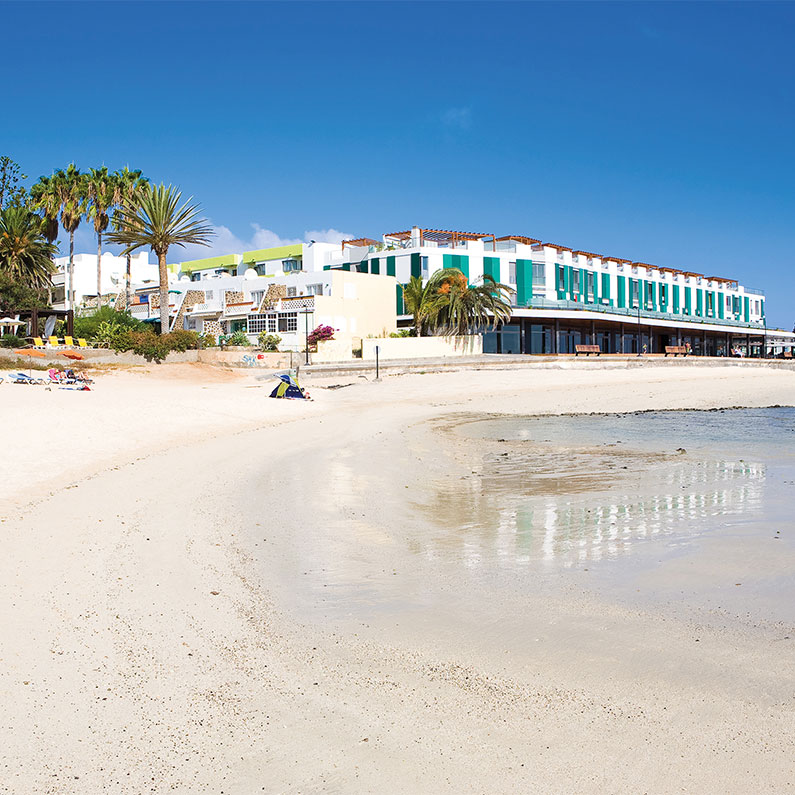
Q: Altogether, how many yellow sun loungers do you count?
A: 4